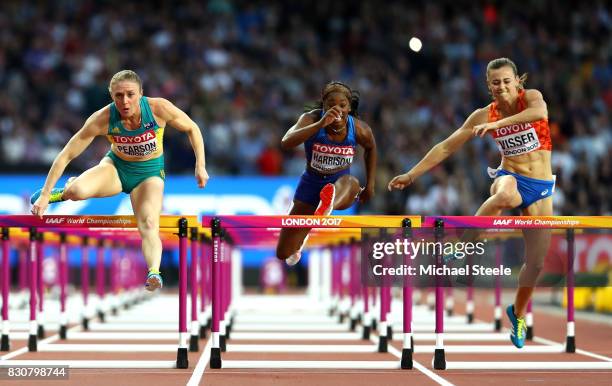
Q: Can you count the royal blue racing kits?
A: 1